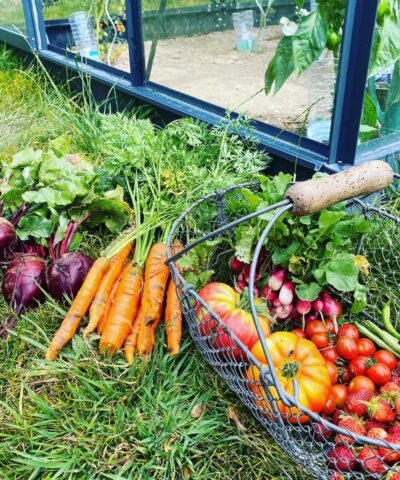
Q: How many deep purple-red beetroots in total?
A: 3